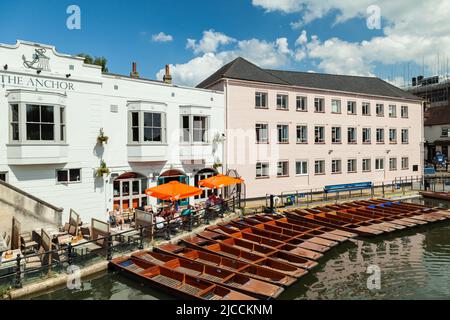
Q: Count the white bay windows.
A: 3